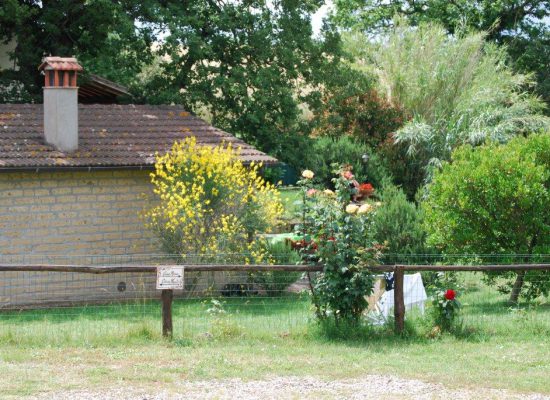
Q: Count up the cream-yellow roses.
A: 4